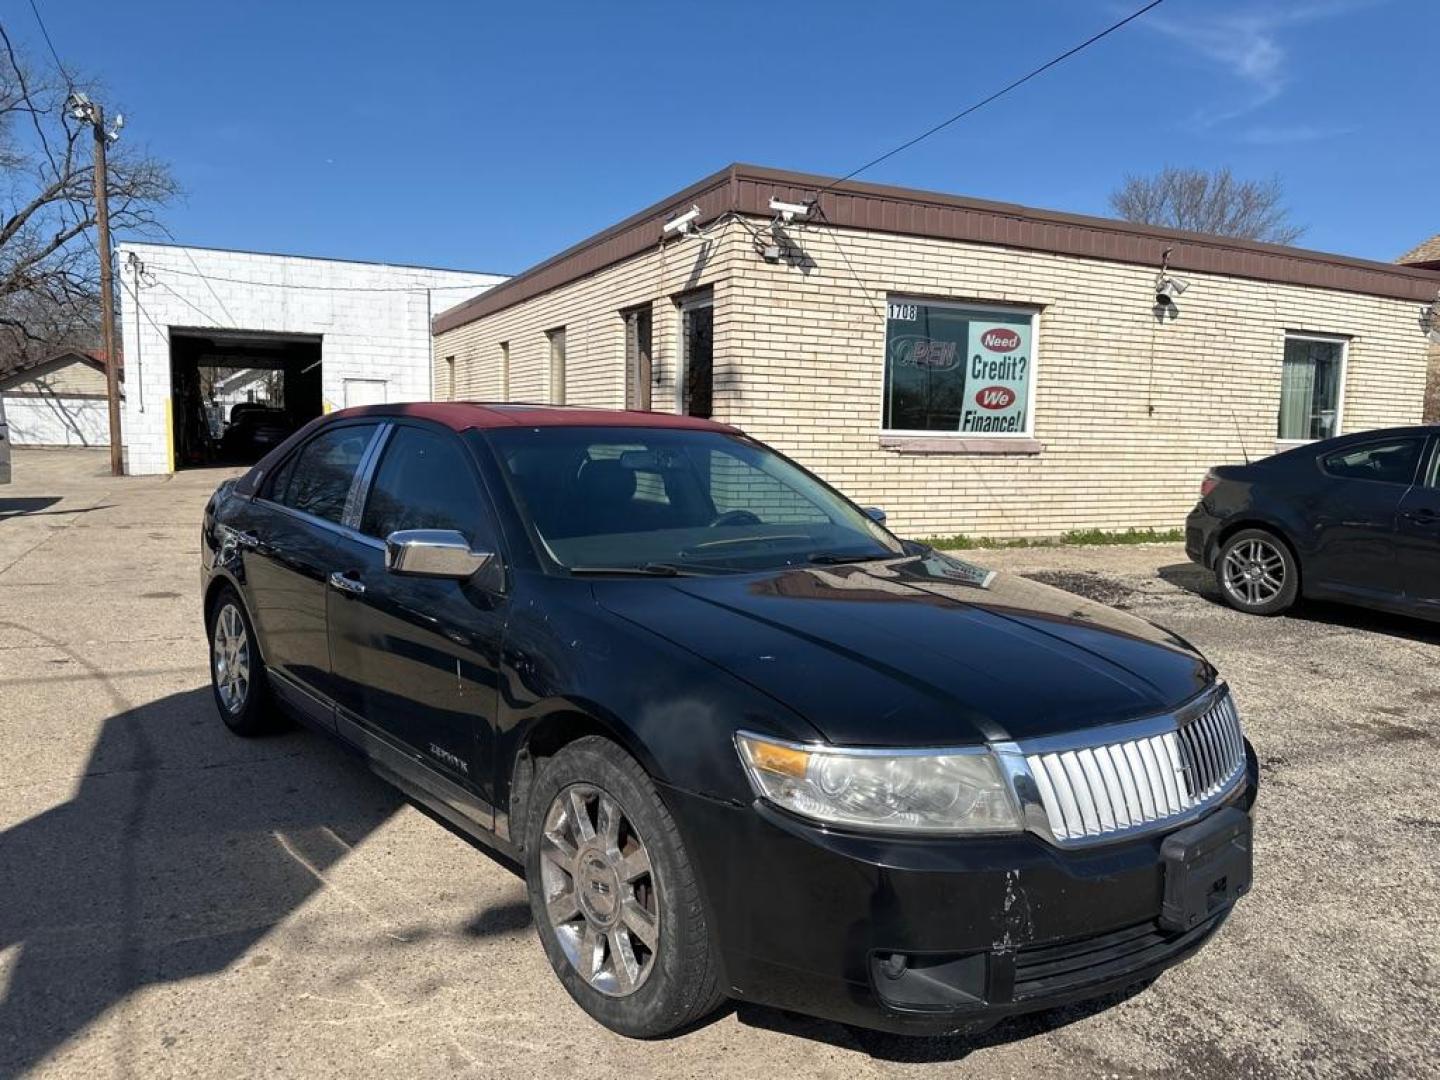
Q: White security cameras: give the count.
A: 2